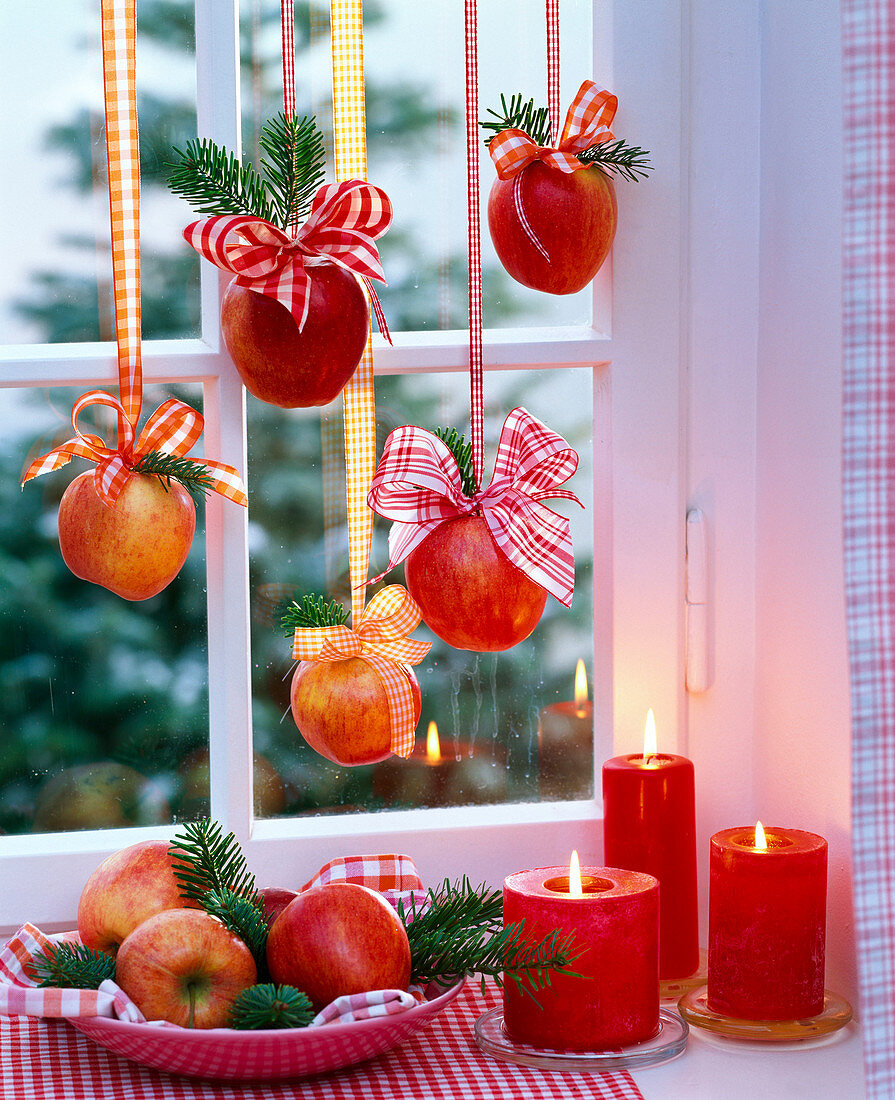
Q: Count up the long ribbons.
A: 5